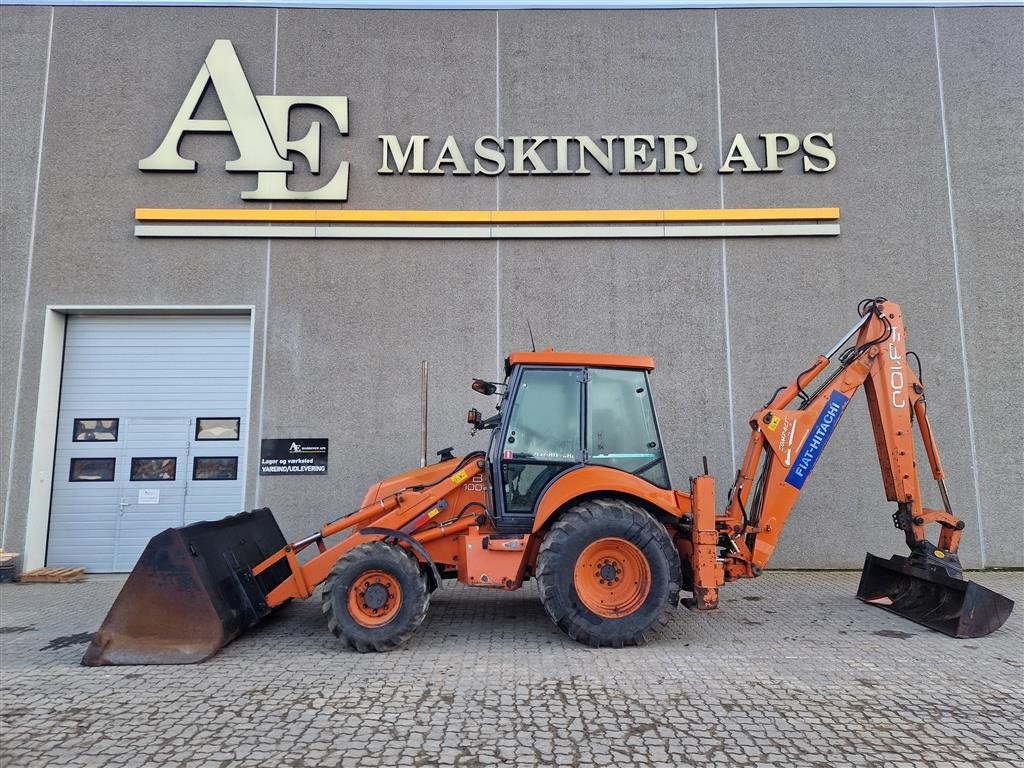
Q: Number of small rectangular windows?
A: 5